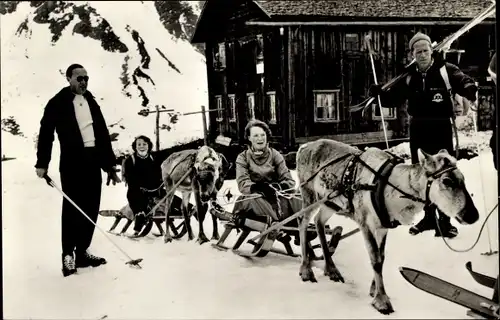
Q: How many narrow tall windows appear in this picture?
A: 4